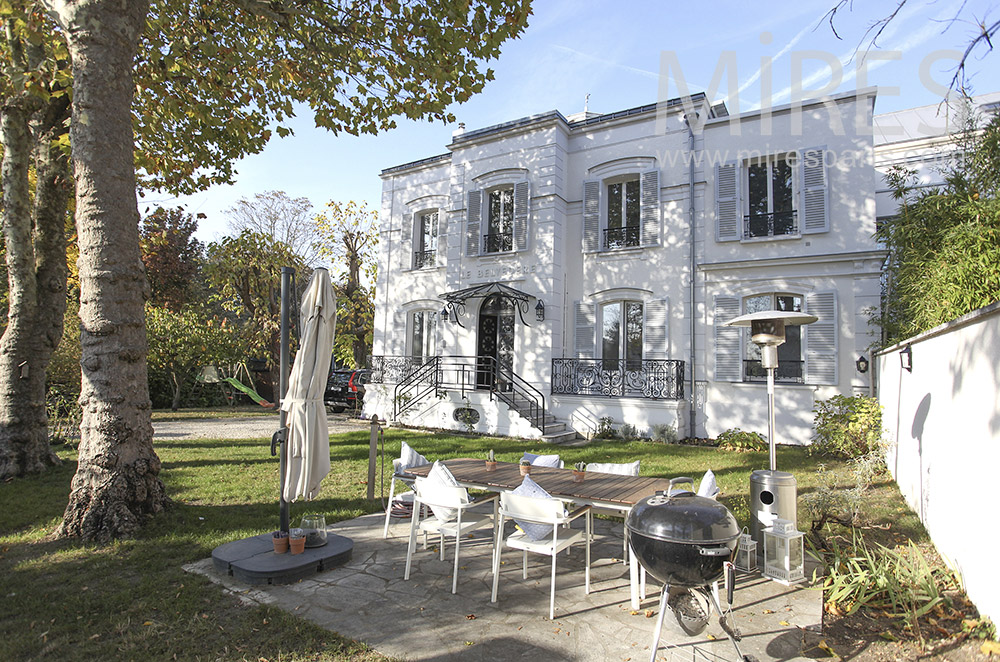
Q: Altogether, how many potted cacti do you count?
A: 3